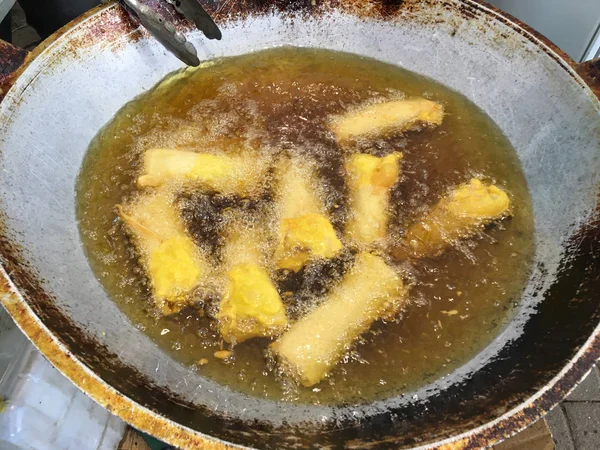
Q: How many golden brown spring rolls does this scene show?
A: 8